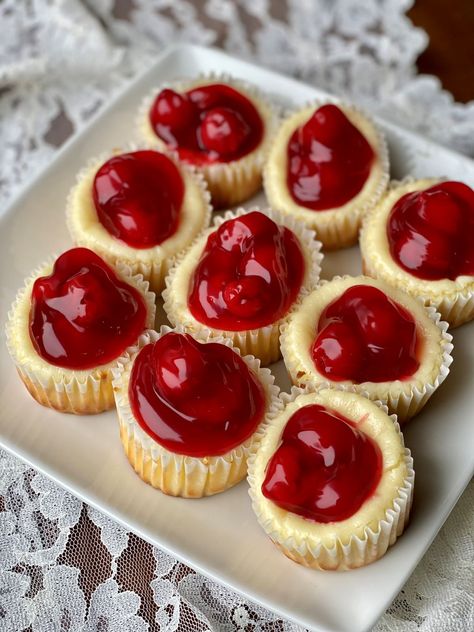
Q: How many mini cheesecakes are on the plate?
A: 9